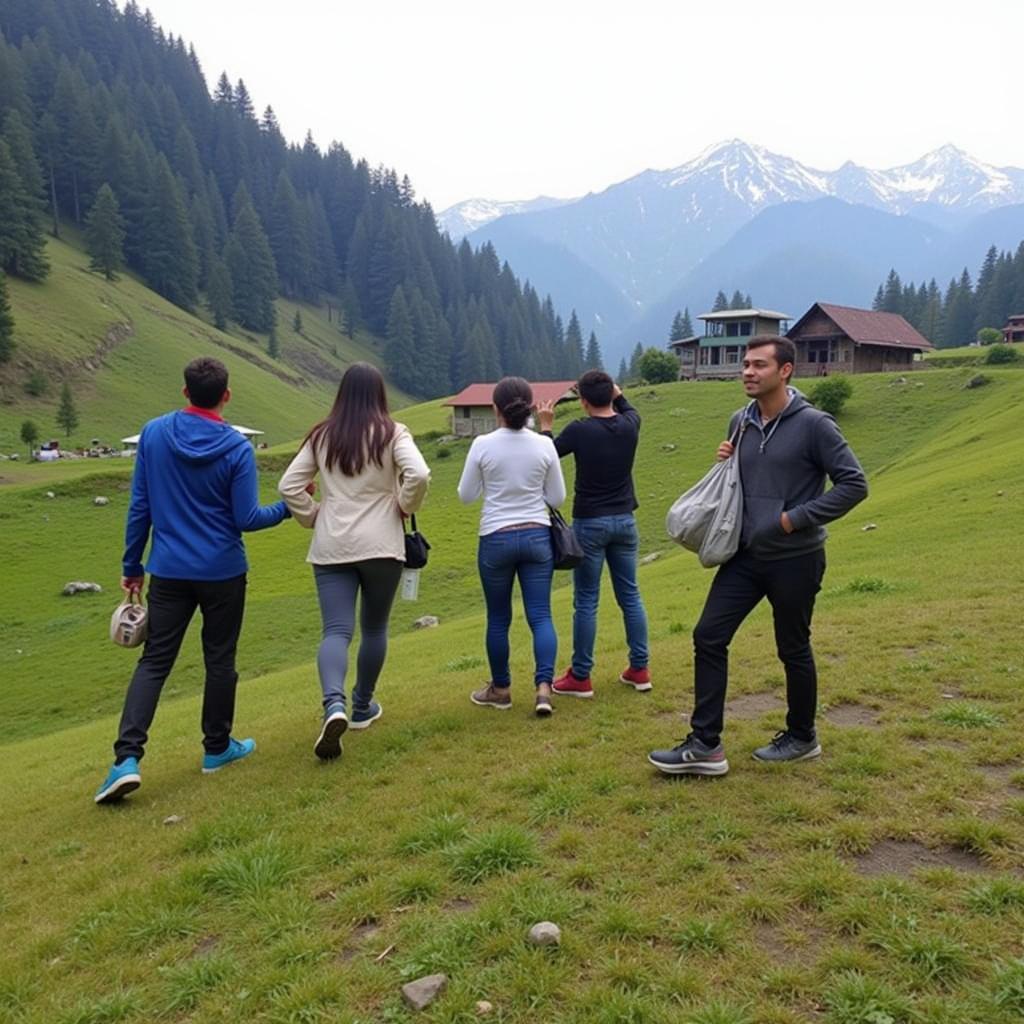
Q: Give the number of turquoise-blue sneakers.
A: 2